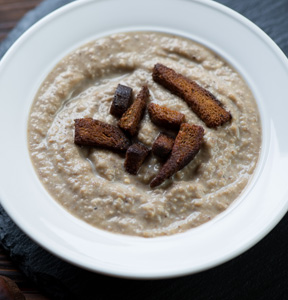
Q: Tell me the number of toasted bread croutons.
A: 8